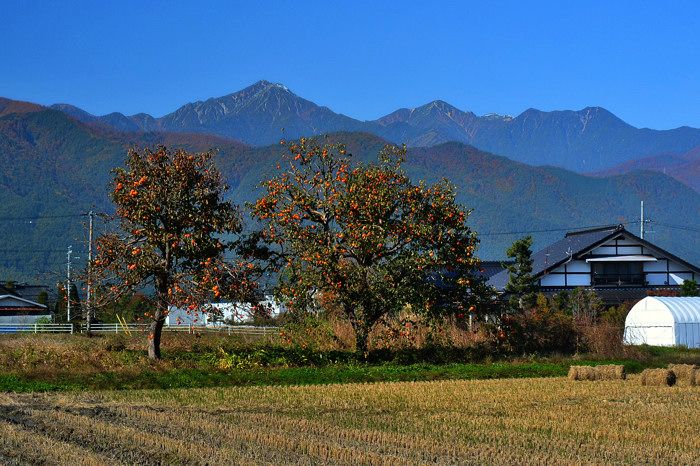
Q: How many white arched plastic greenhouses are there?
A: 1